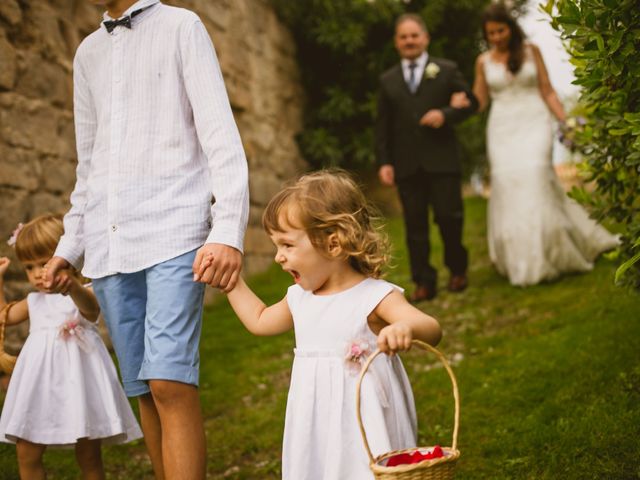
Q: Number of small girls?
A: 2